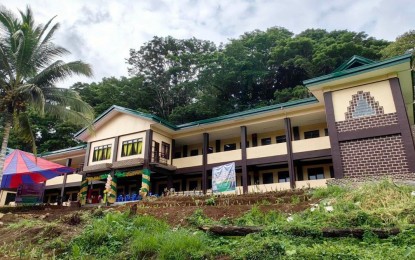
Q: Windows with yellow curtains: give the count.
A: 2